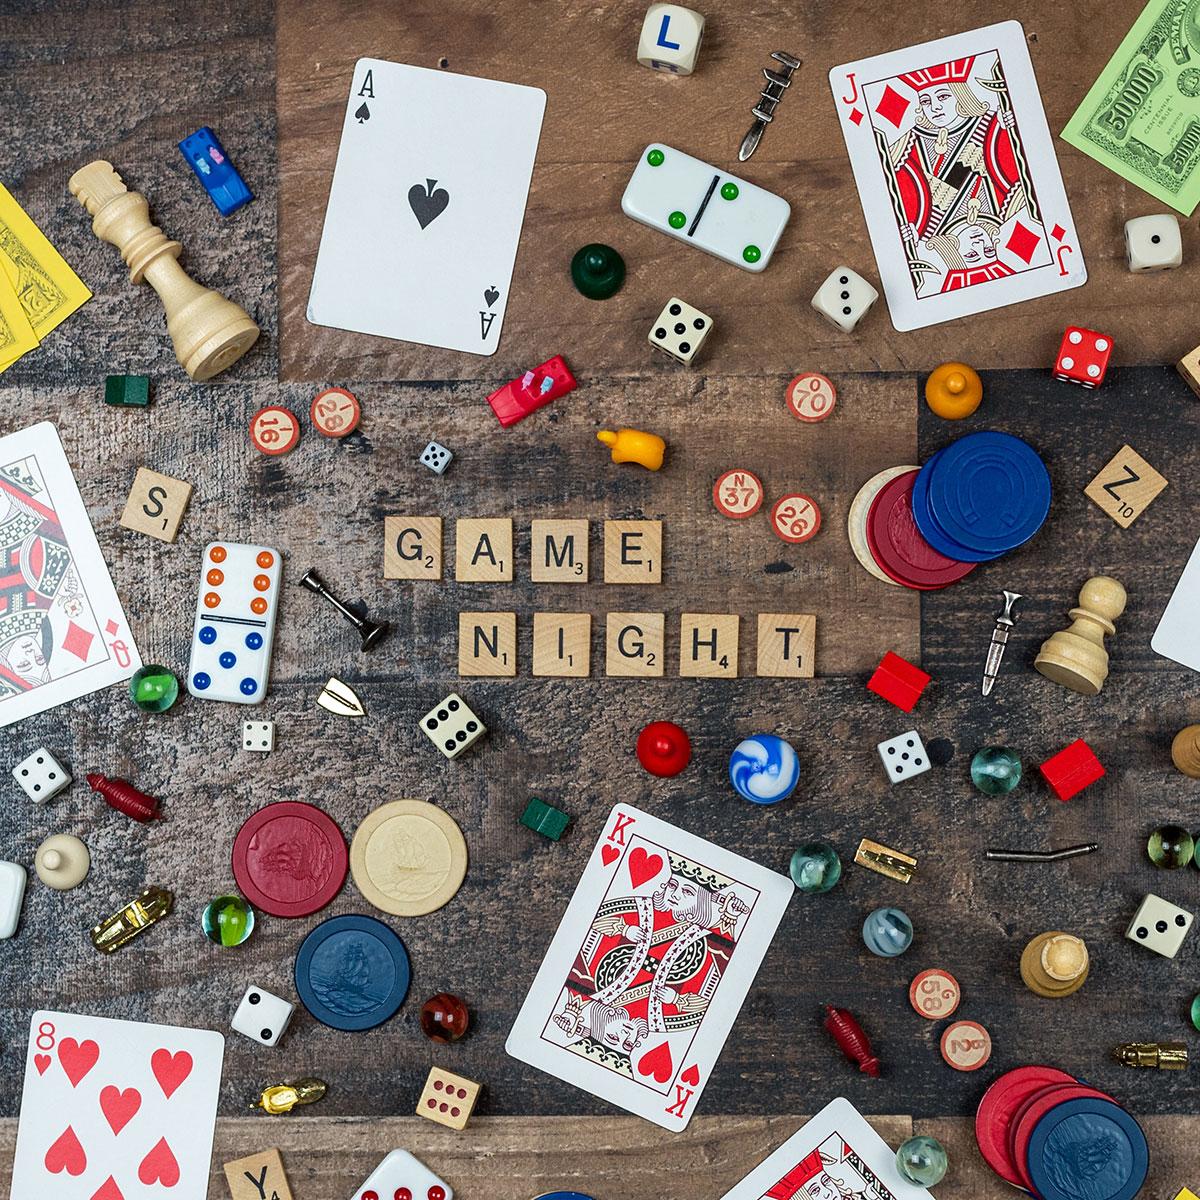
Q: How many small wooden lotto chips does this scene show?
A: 7